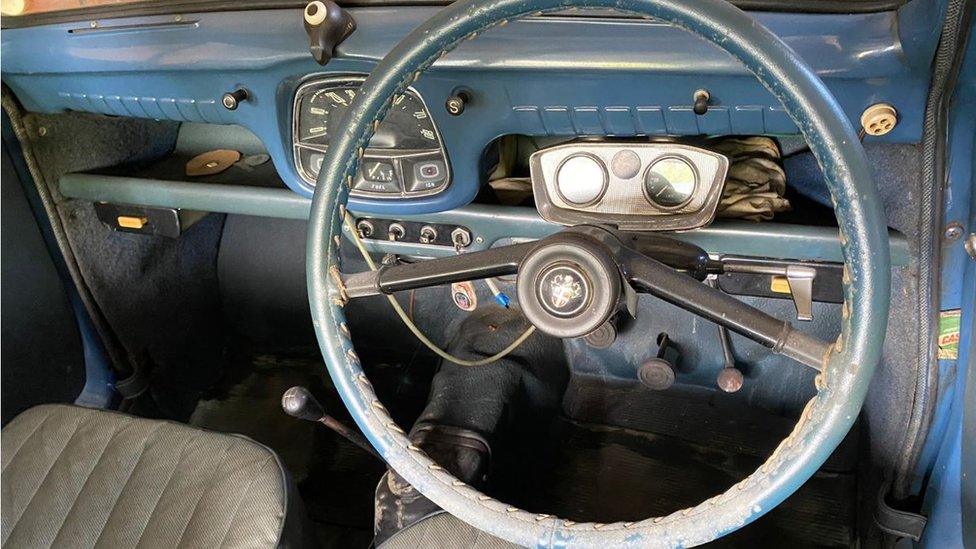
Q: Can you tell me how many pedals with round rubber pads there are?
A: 2